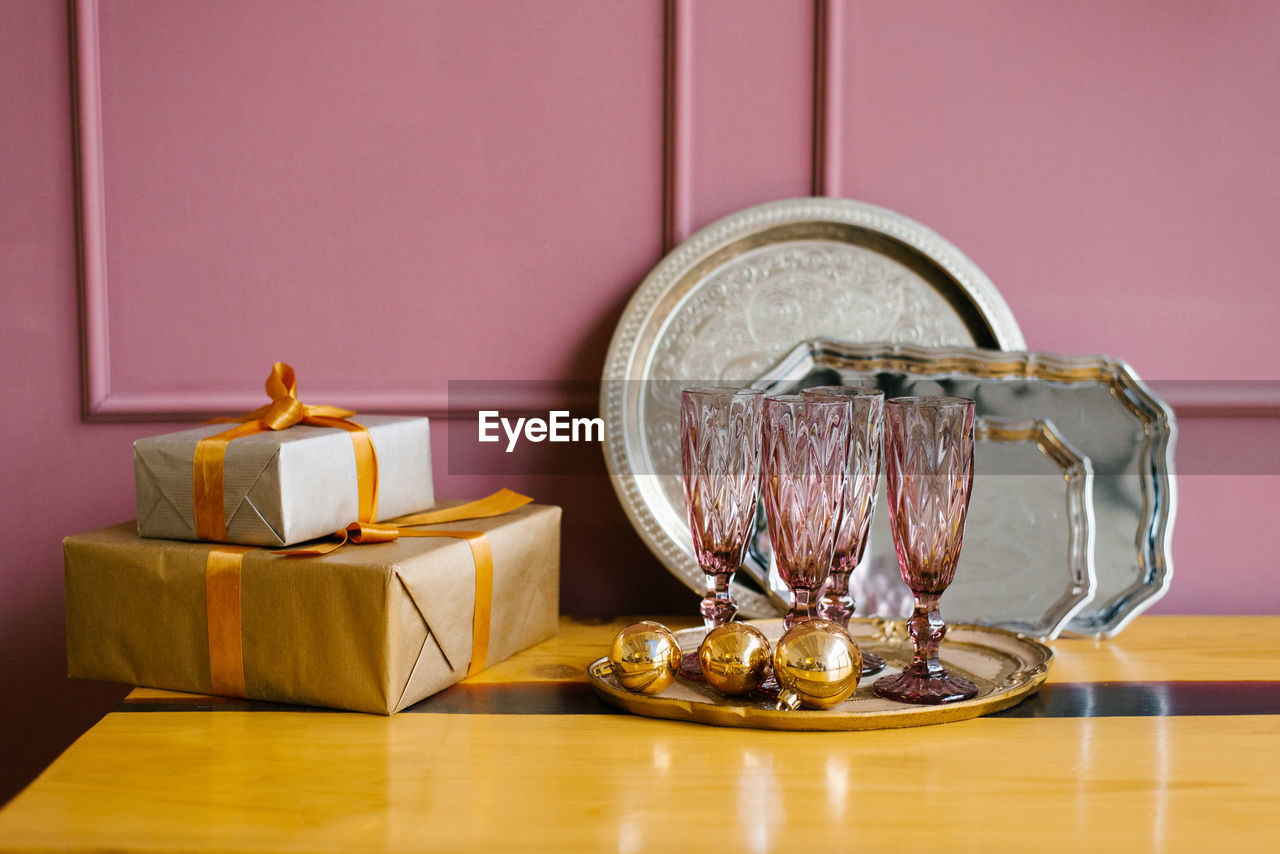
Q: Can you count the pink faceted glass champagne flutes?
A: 4